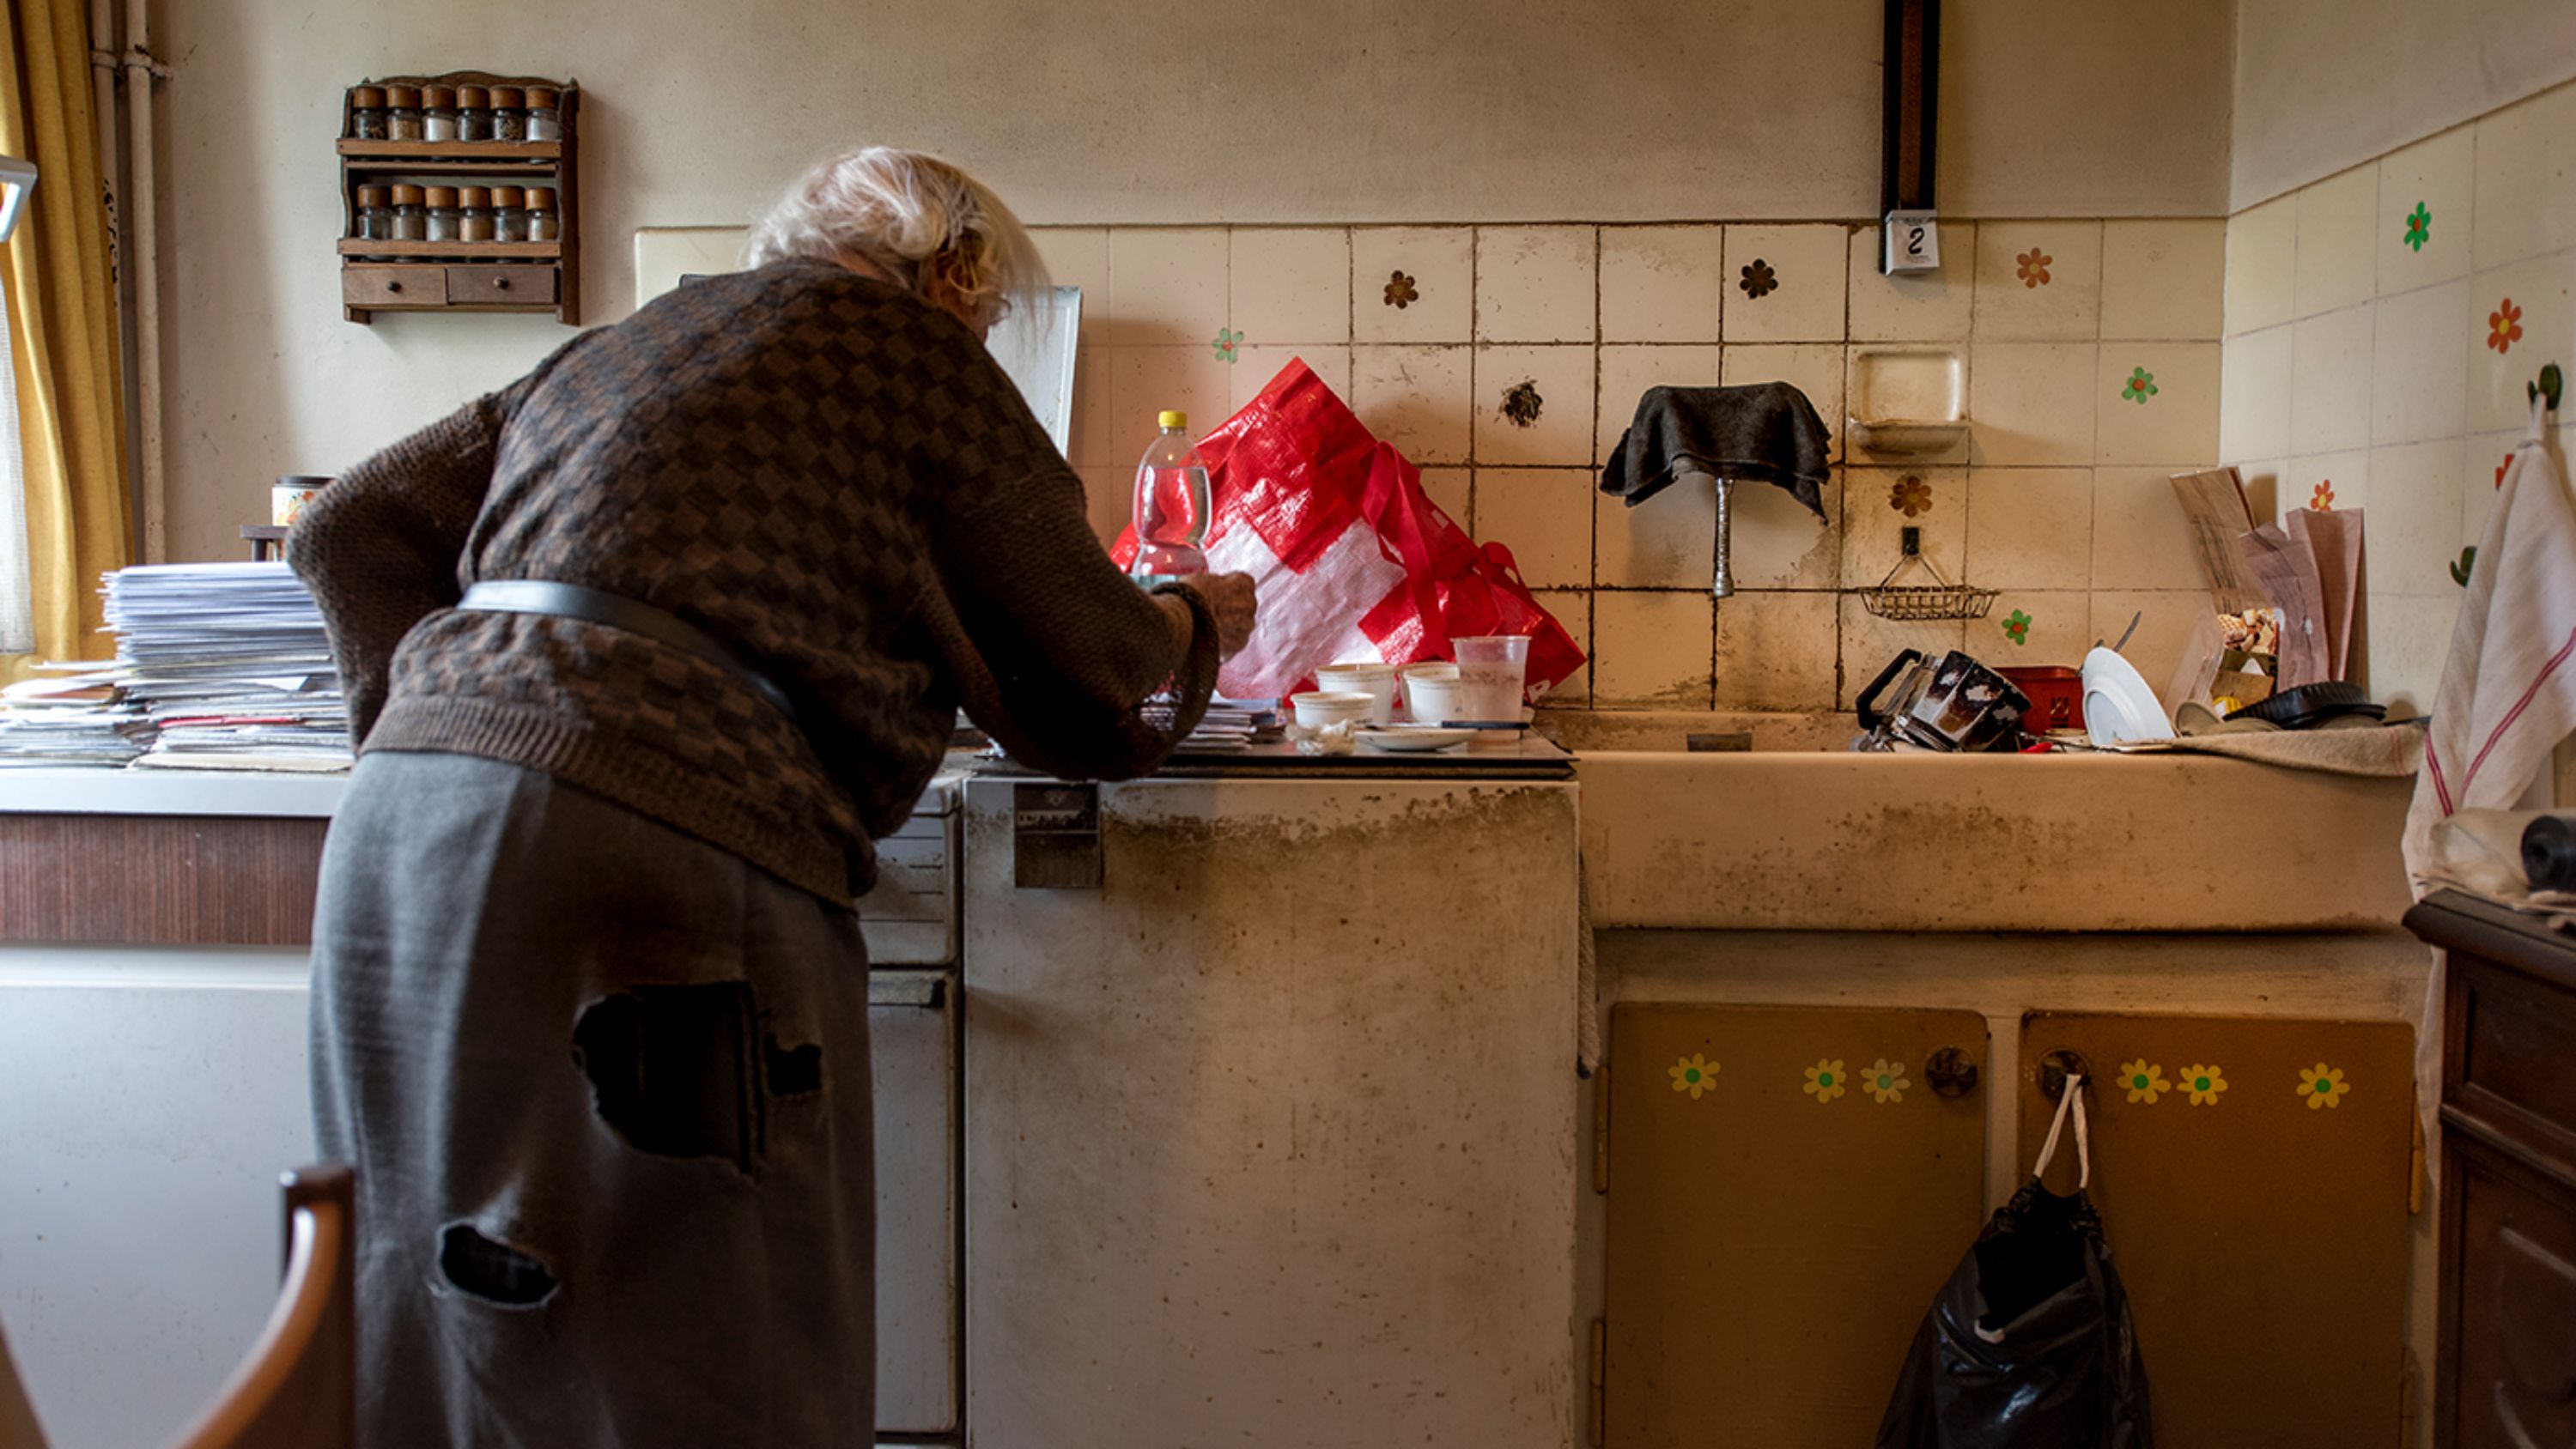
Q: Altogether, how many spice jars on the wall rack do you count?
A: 12